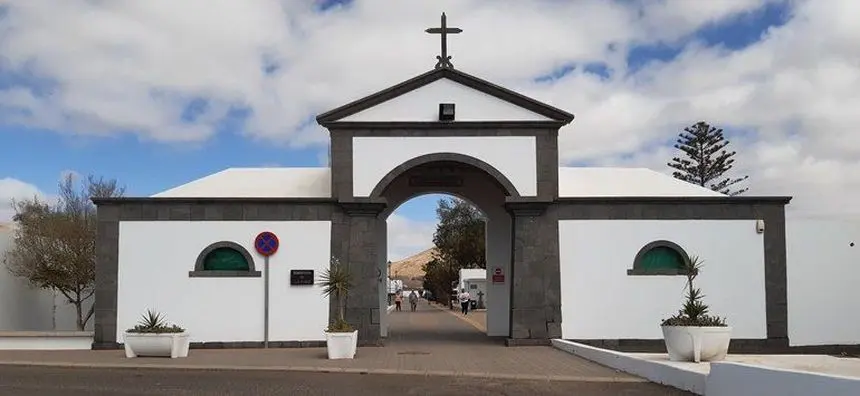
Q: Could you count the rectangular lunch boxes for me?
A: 0